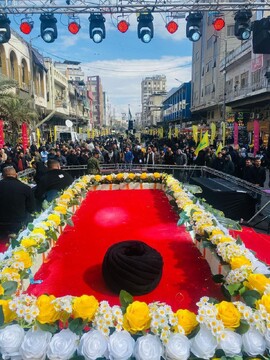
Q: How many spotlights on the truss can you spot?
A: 11